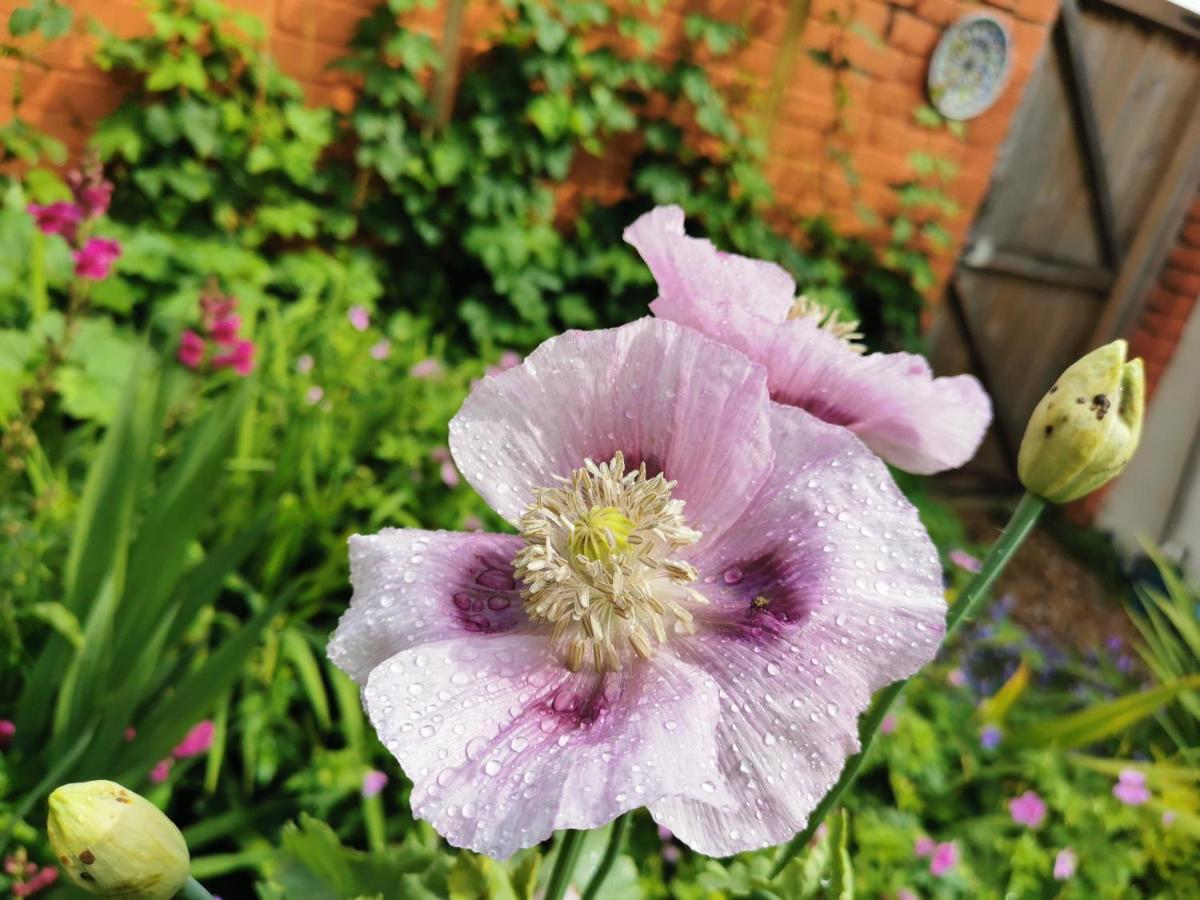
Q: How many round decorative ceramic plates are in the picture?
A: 1